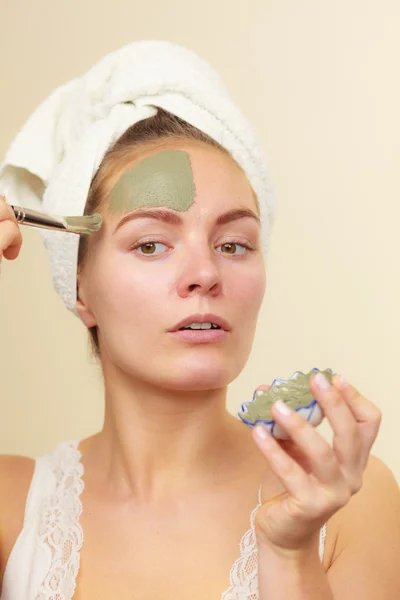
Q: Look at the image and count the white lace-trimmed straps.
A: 2